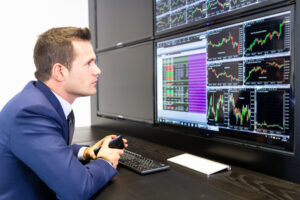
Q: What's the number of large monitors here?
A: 4